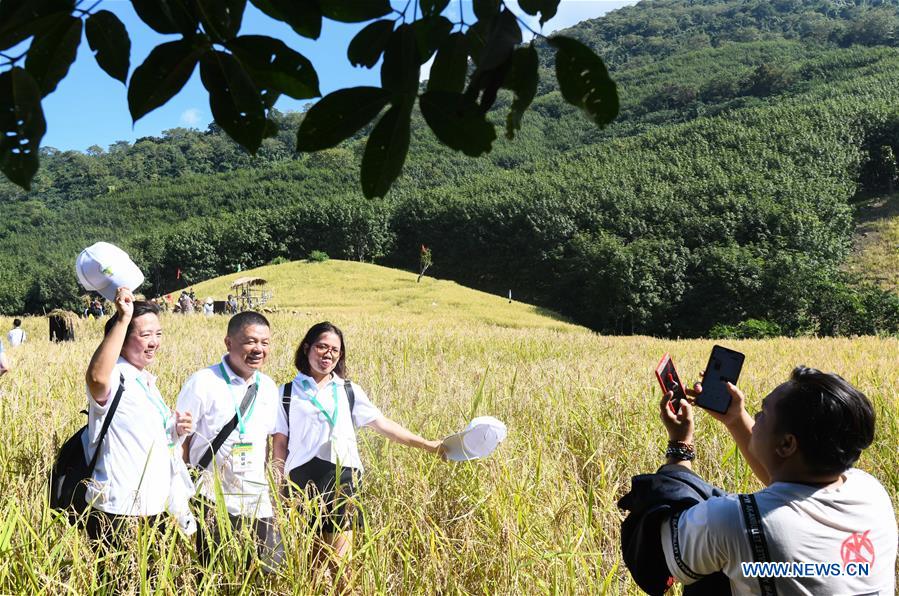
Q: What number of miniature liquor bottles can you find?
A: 0